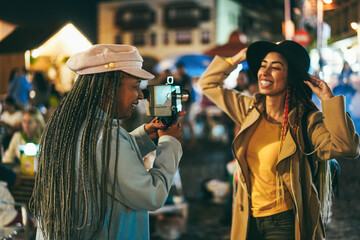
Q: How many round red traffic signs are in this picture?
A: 1